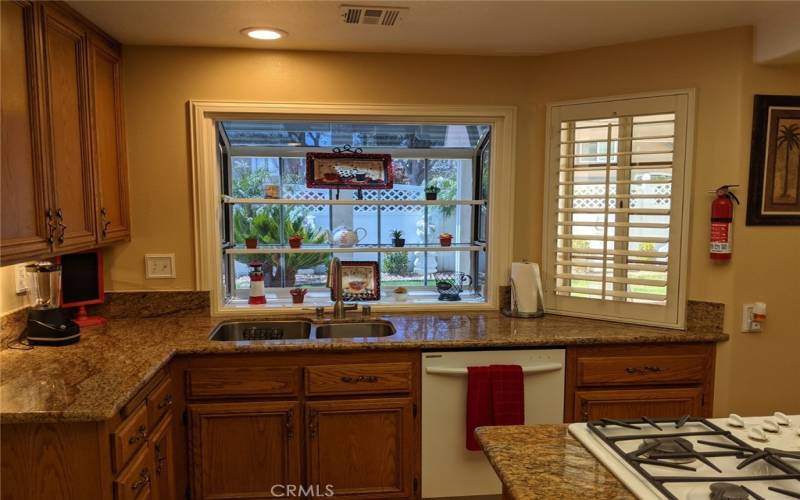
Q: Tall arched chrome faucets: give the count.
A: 1